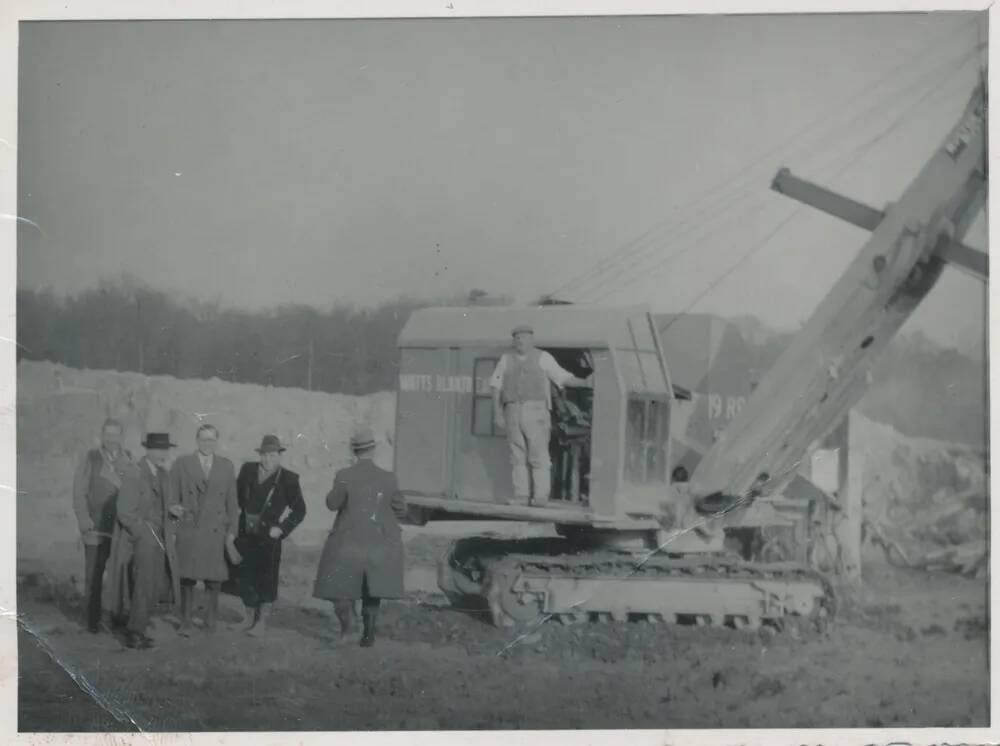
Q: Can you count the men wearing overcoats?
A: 4